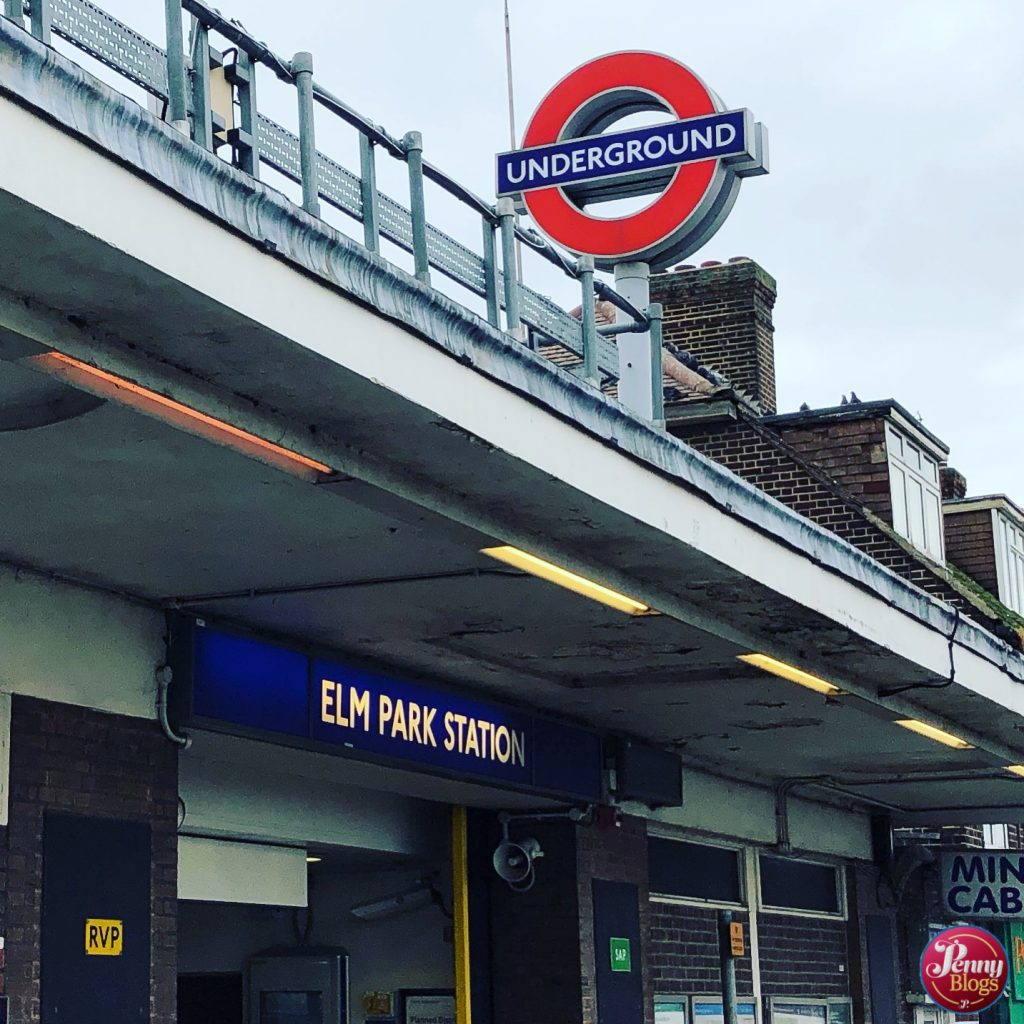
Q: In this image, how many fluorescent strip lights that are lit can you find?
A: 5